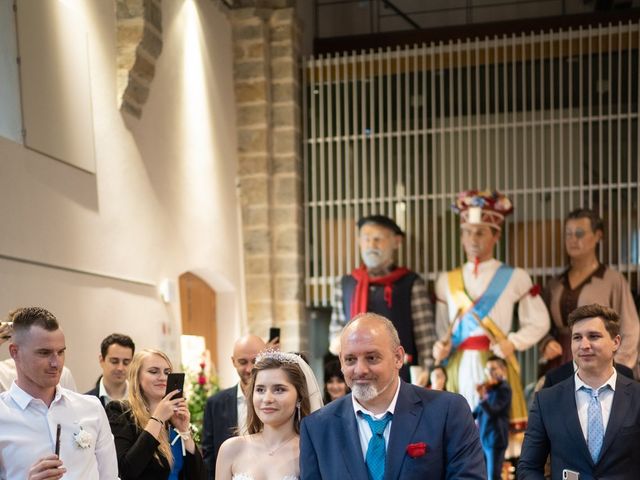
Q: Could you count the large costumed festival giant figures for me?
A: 3